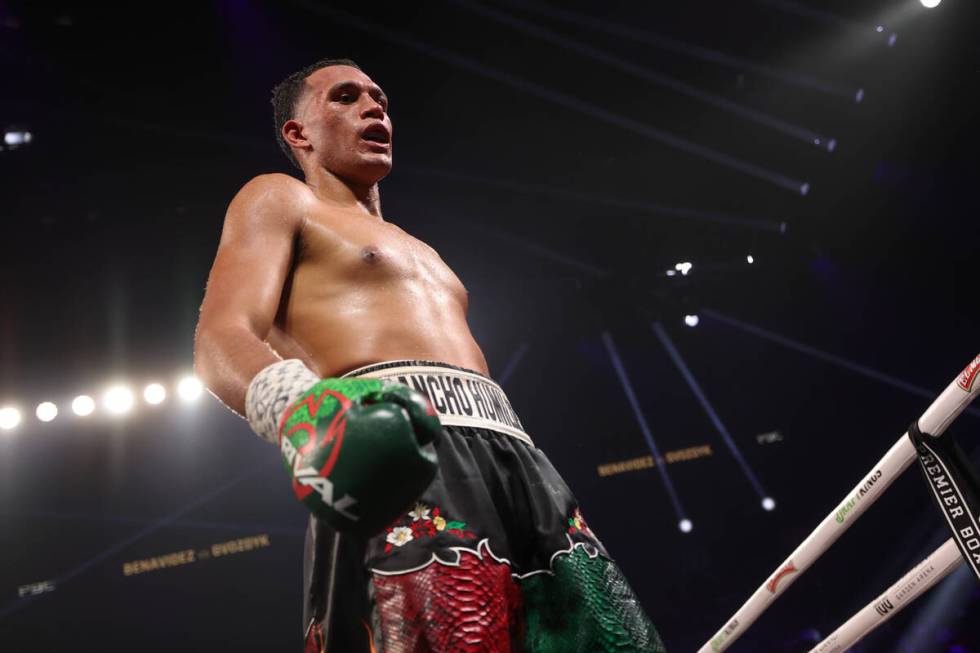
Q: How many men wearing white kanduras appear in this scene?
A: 0